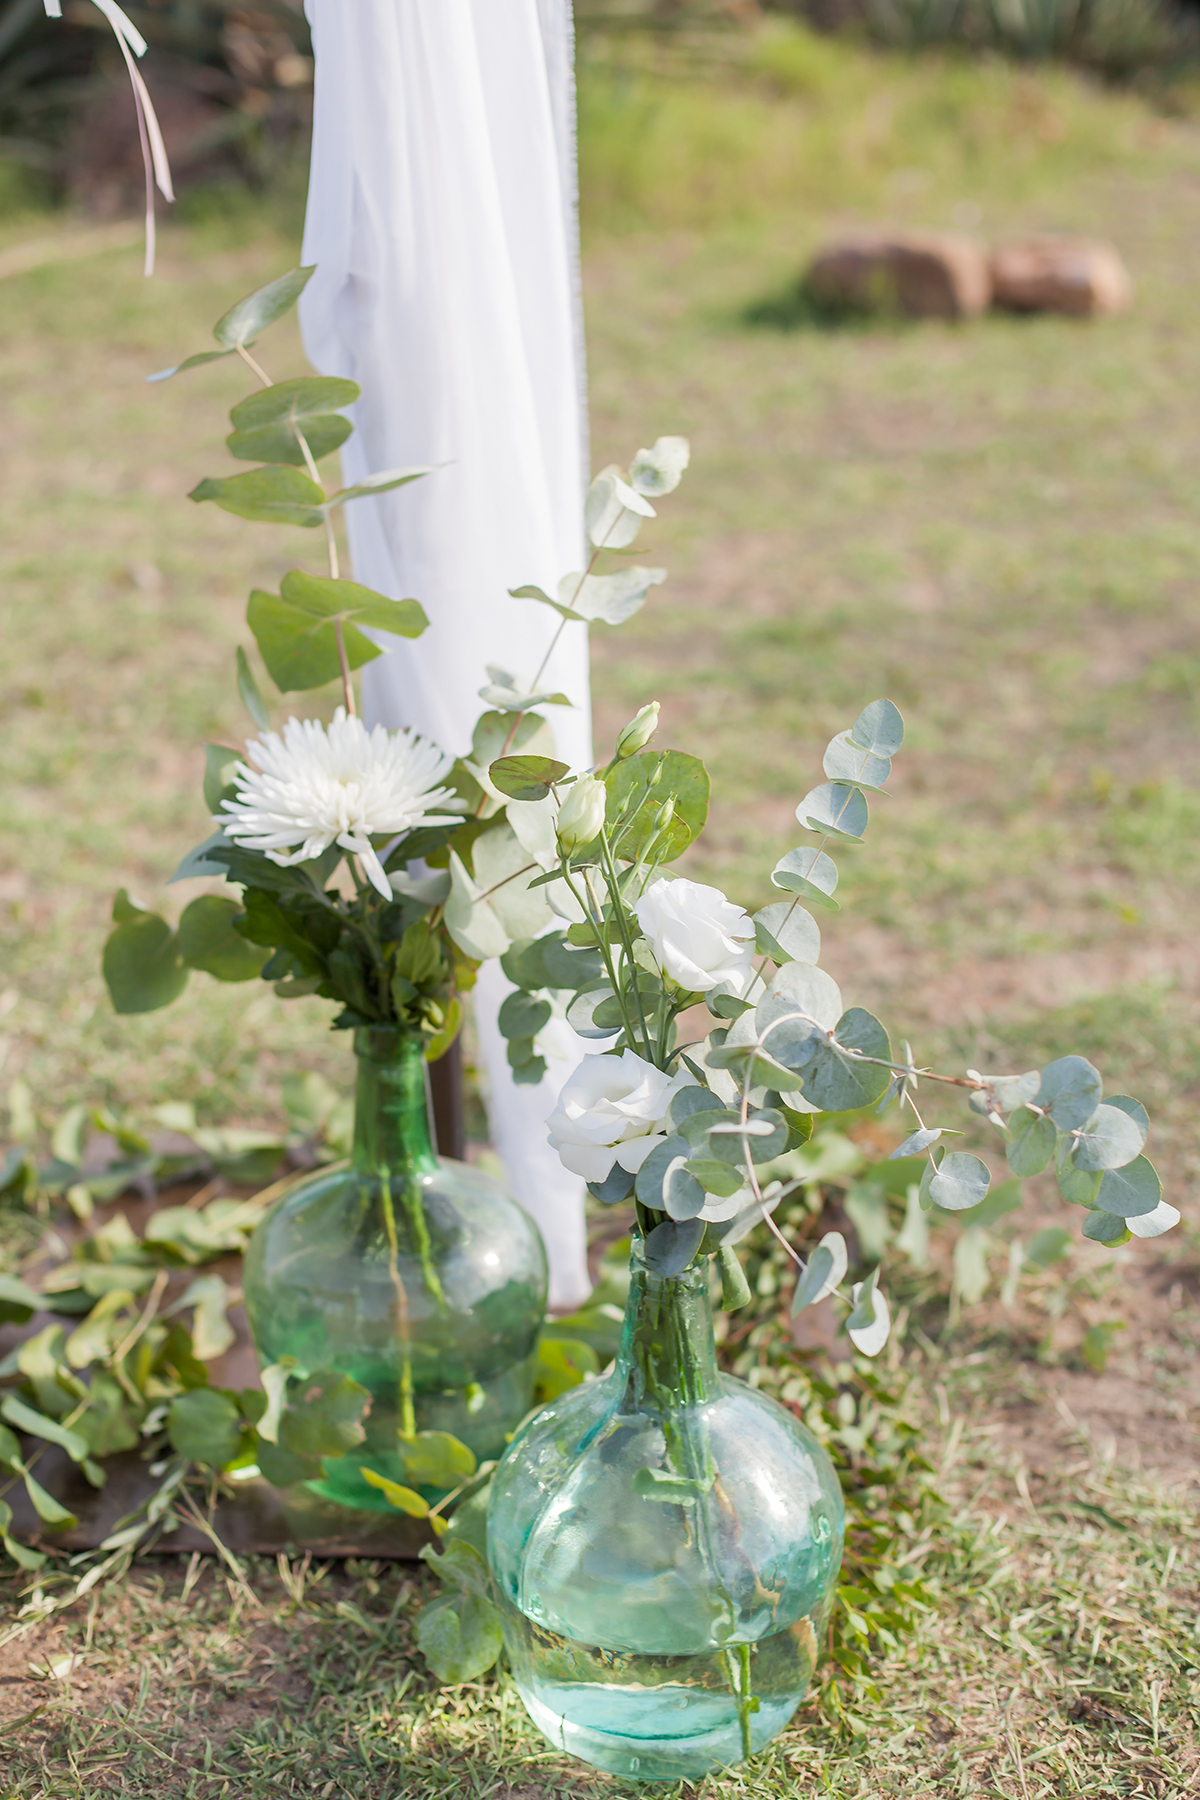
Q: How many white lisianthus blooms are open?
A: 2